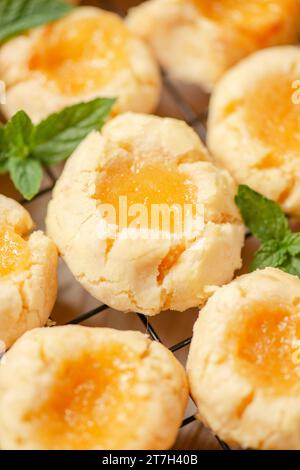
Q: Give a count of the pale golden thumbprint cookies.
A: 7